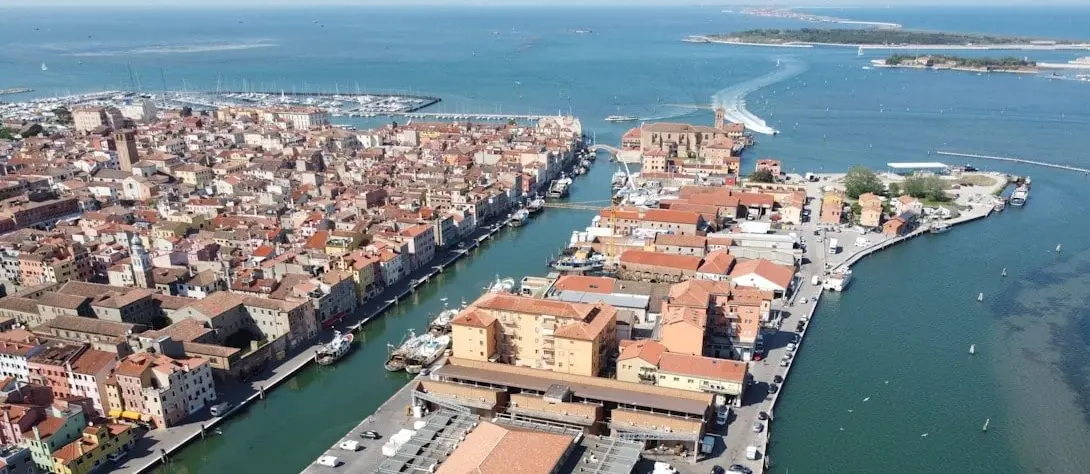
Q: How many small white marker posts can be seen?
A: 5